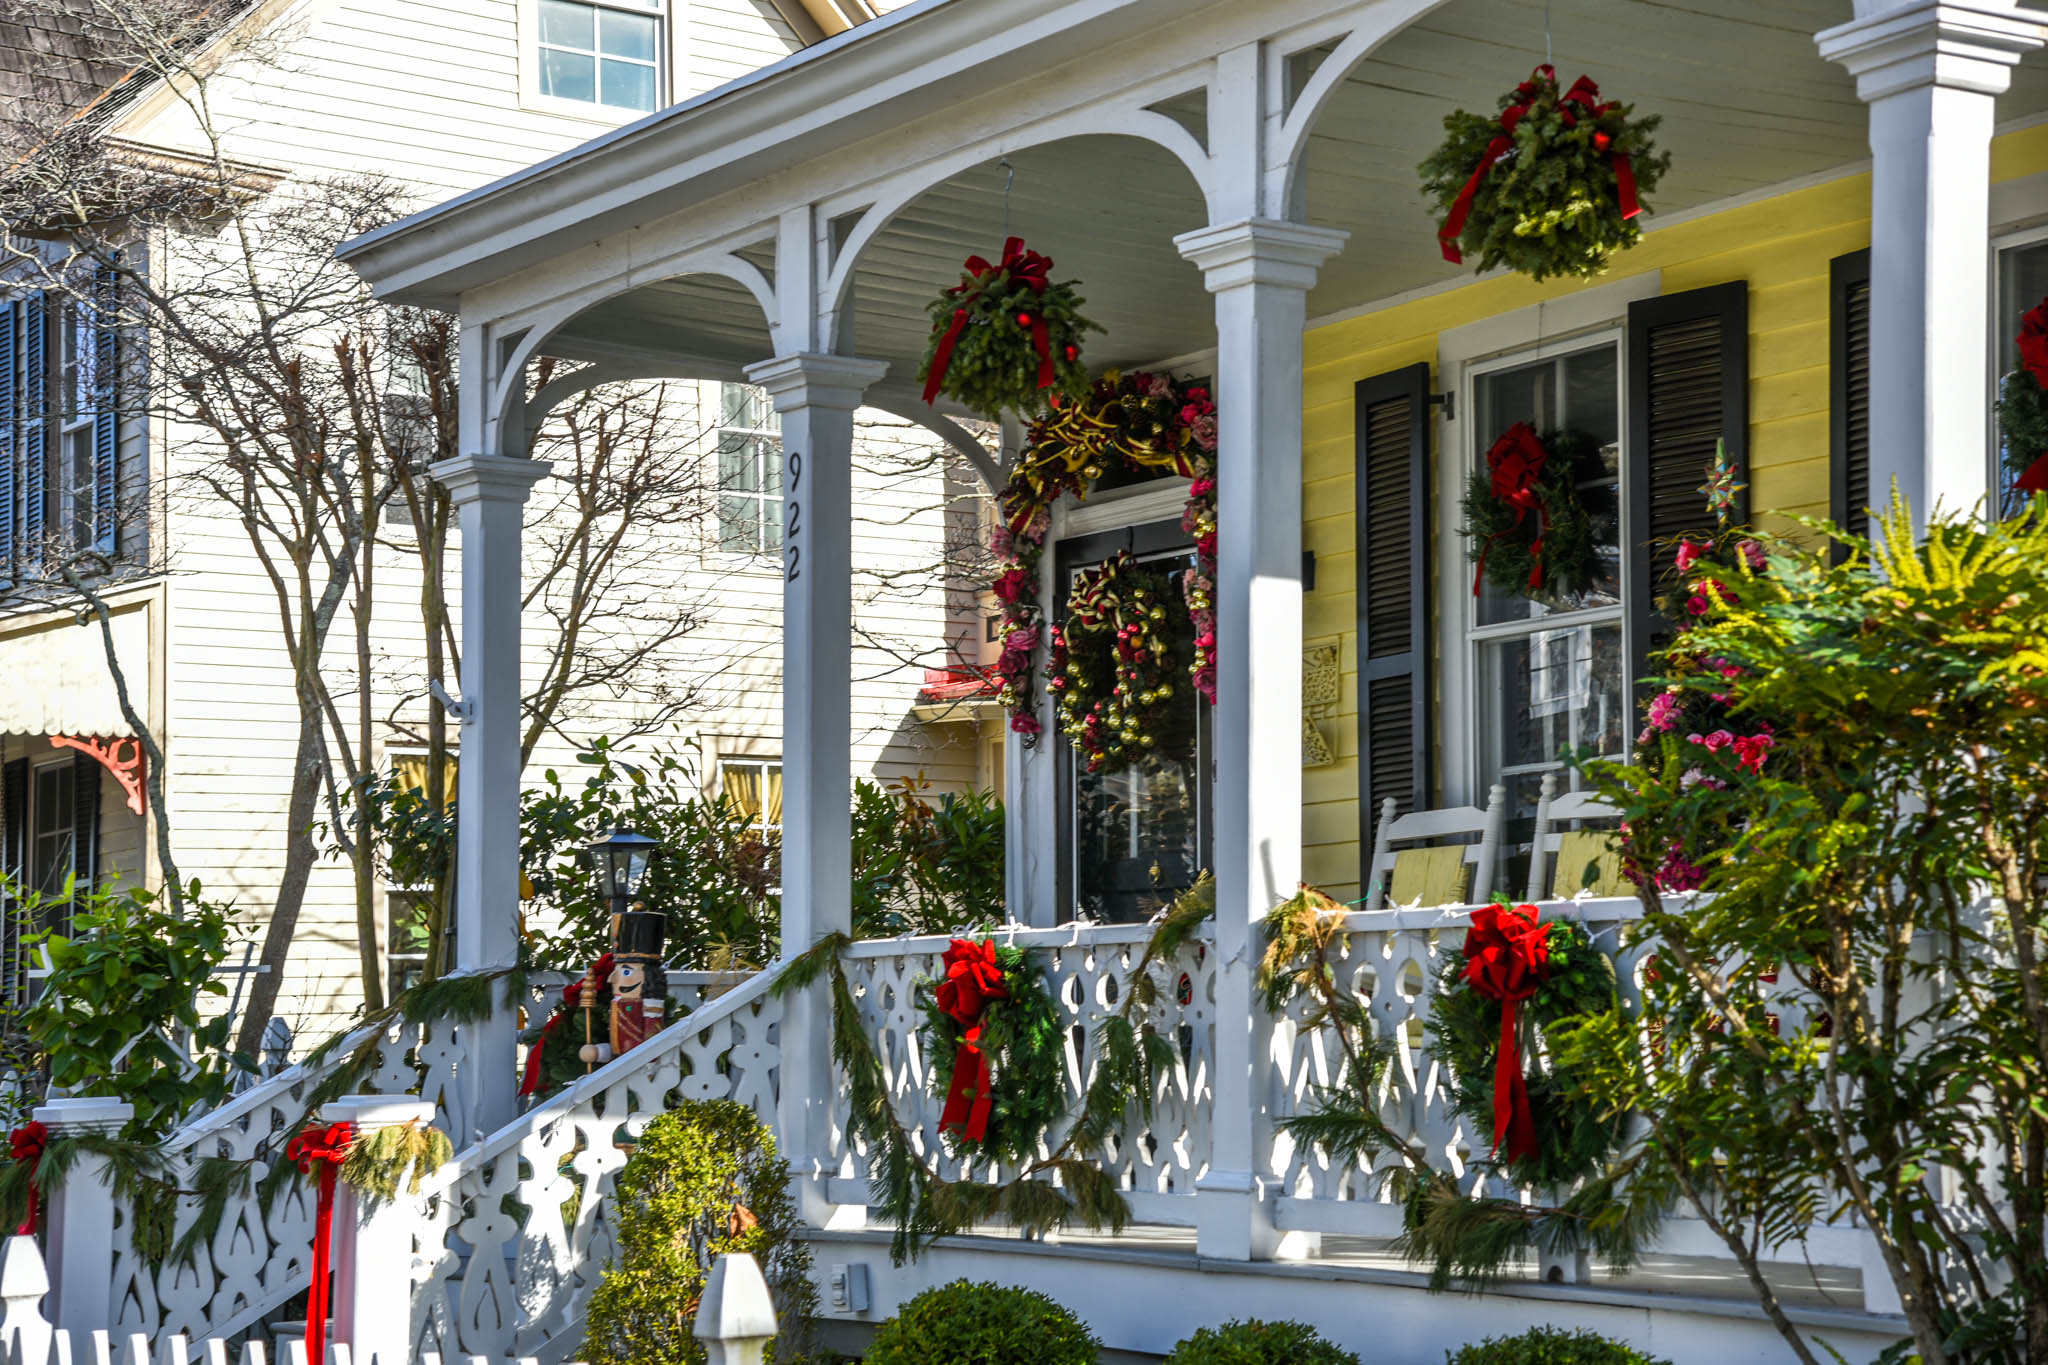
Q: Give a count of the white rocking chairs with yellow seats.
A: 2